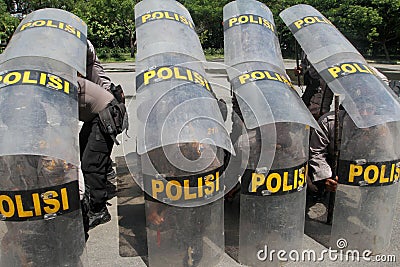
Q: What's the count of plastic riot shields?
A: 12